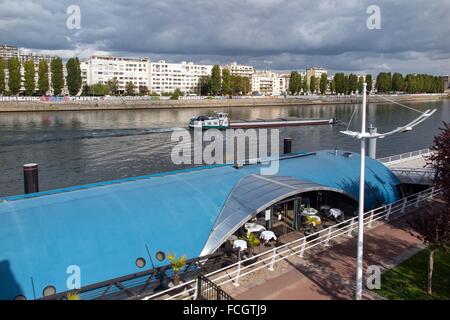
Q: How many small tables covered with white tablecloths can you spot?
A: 6